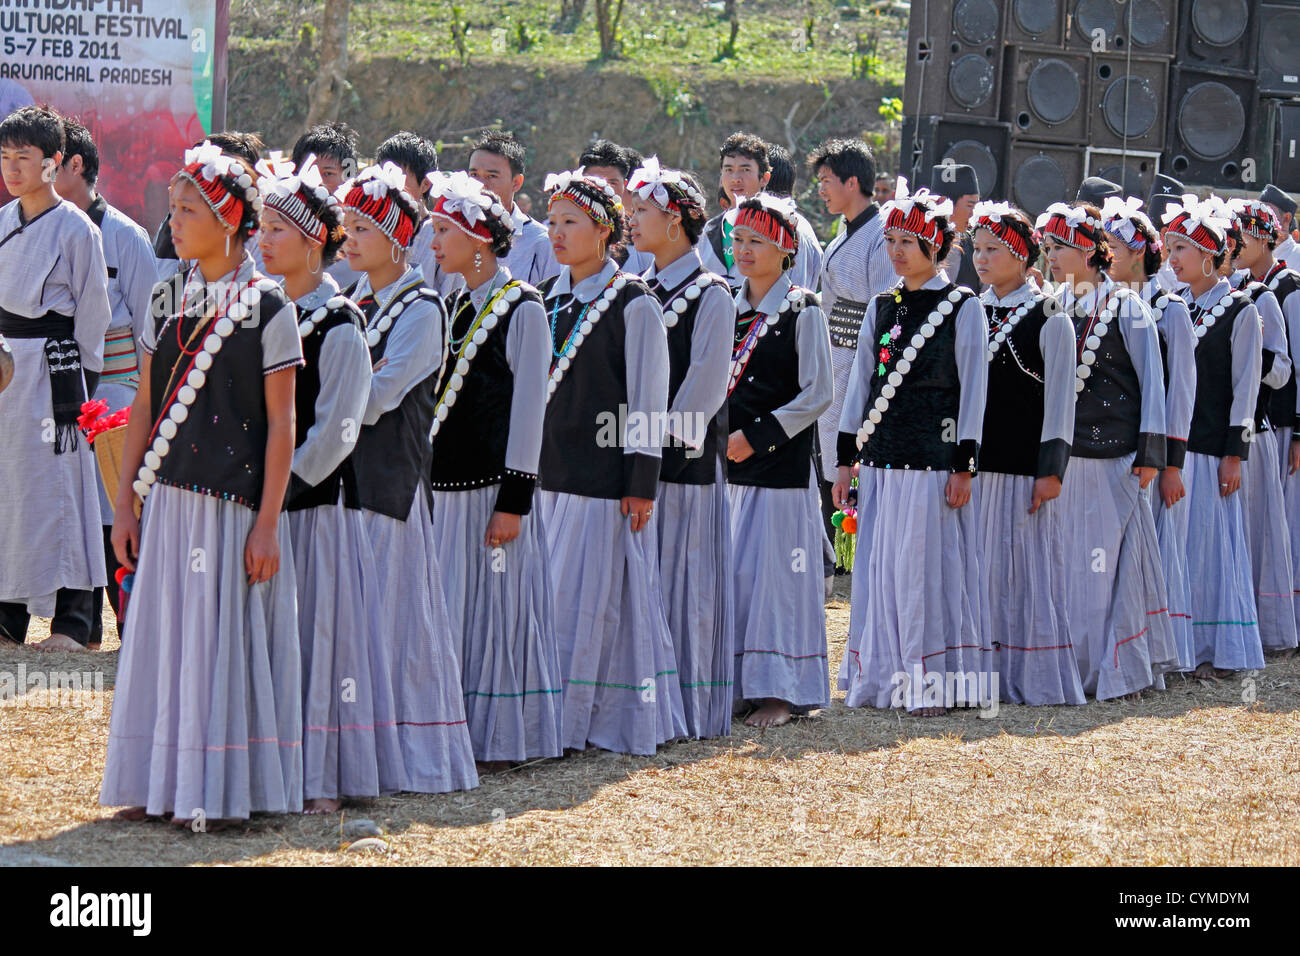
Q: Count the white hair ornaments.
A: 14